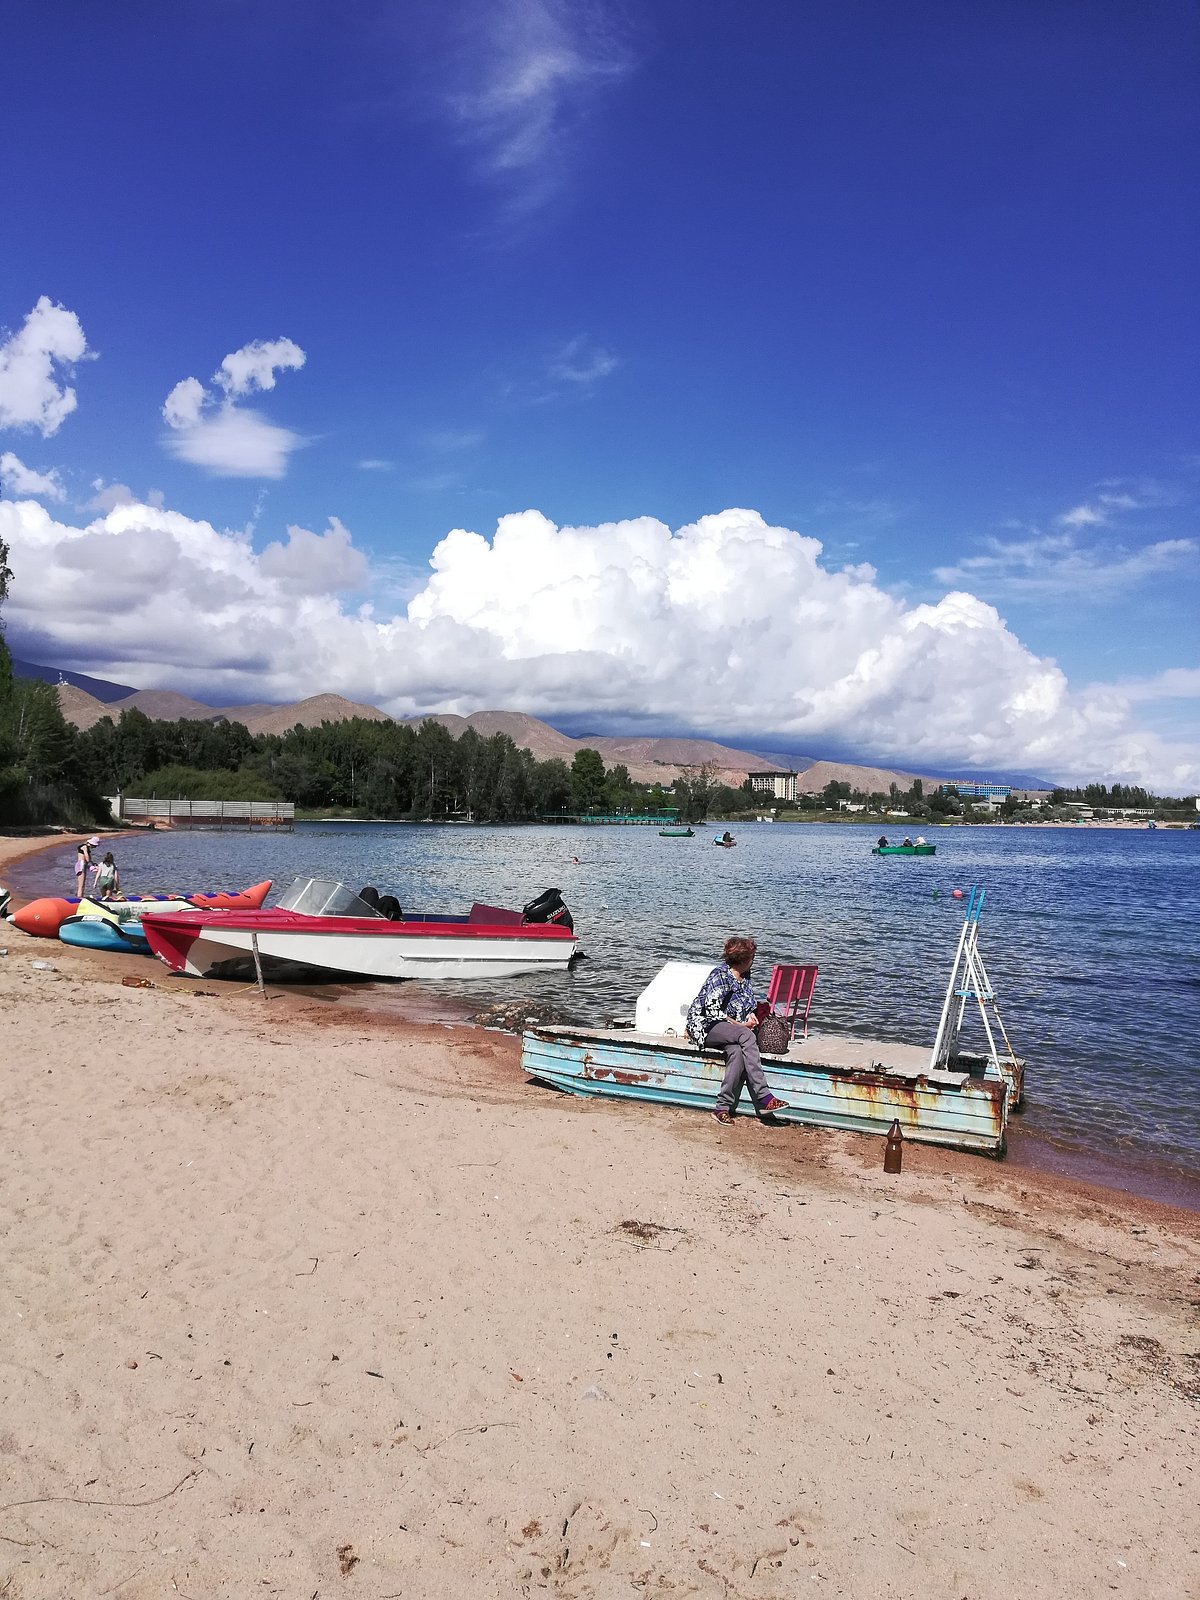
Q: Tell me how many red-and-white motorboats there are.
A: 1